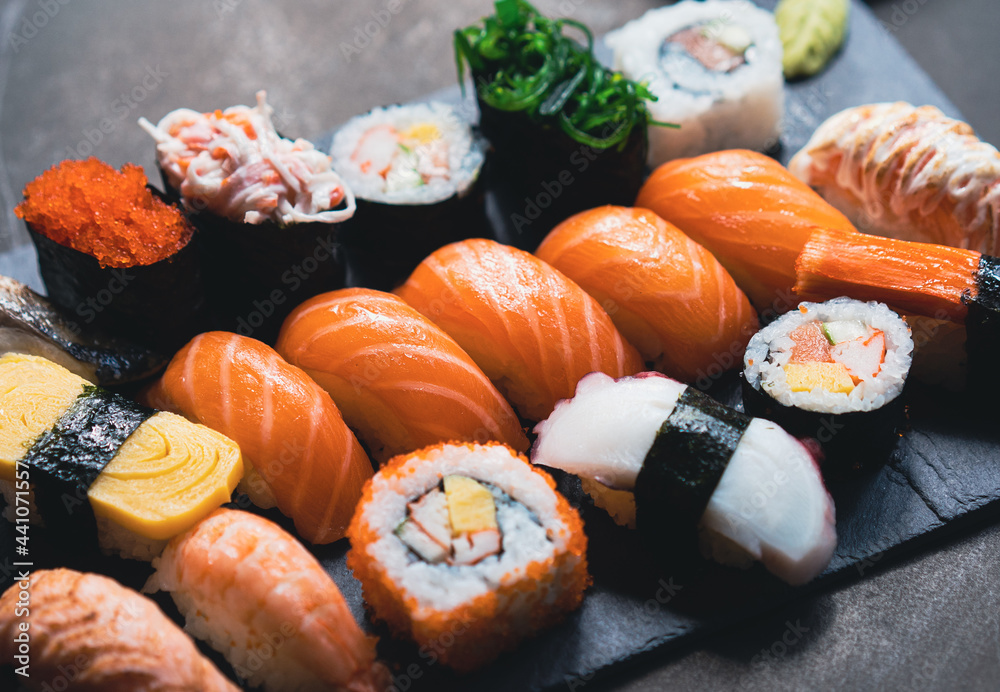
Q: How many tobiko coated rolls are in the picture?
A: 1